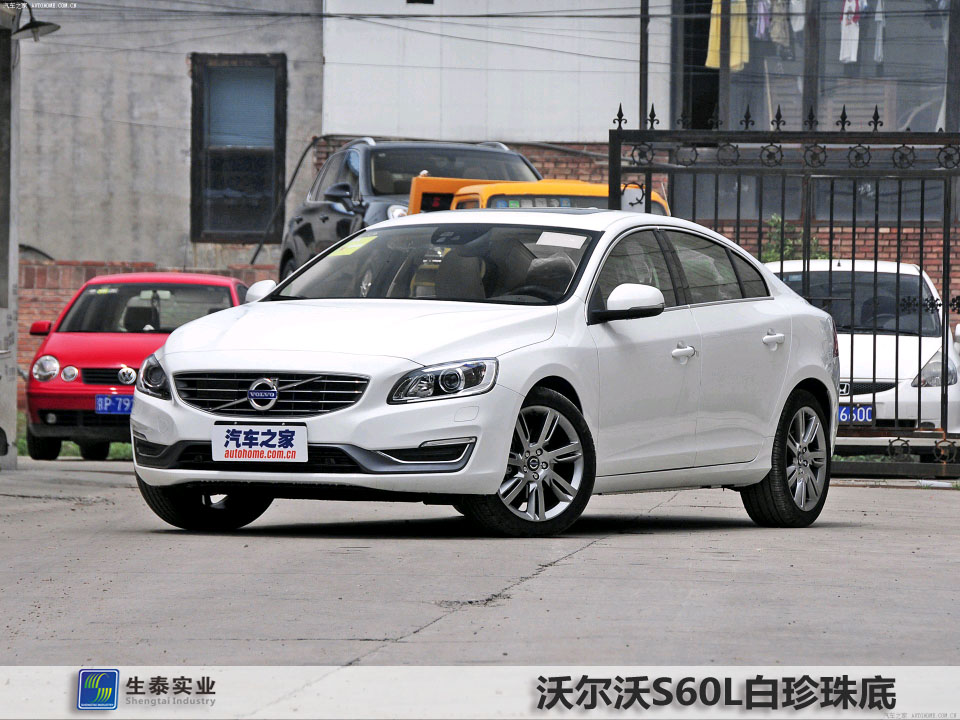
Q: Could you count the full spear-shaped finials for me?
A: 9